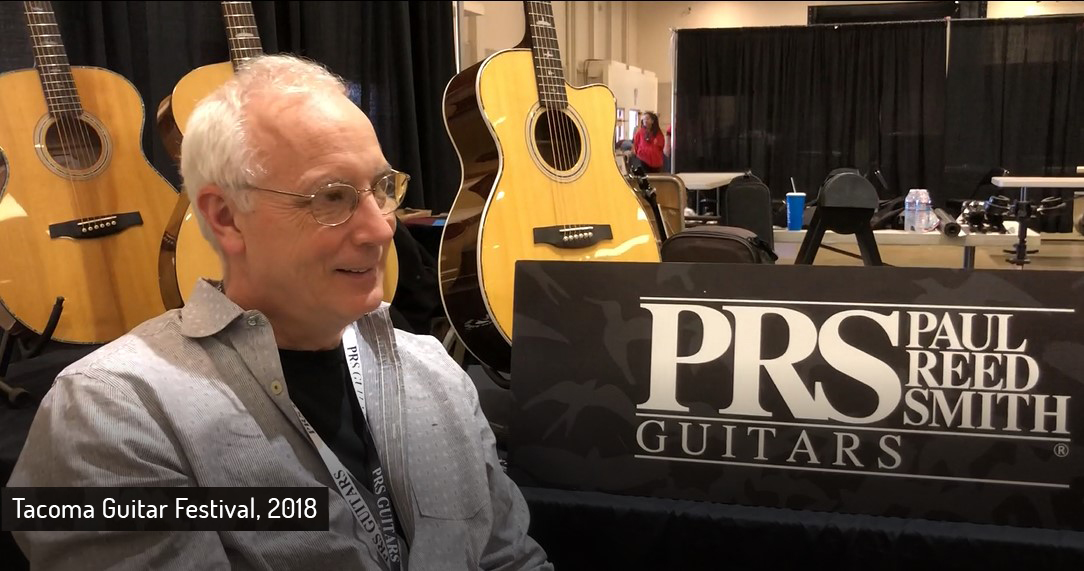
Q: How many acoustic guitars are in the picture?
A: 3